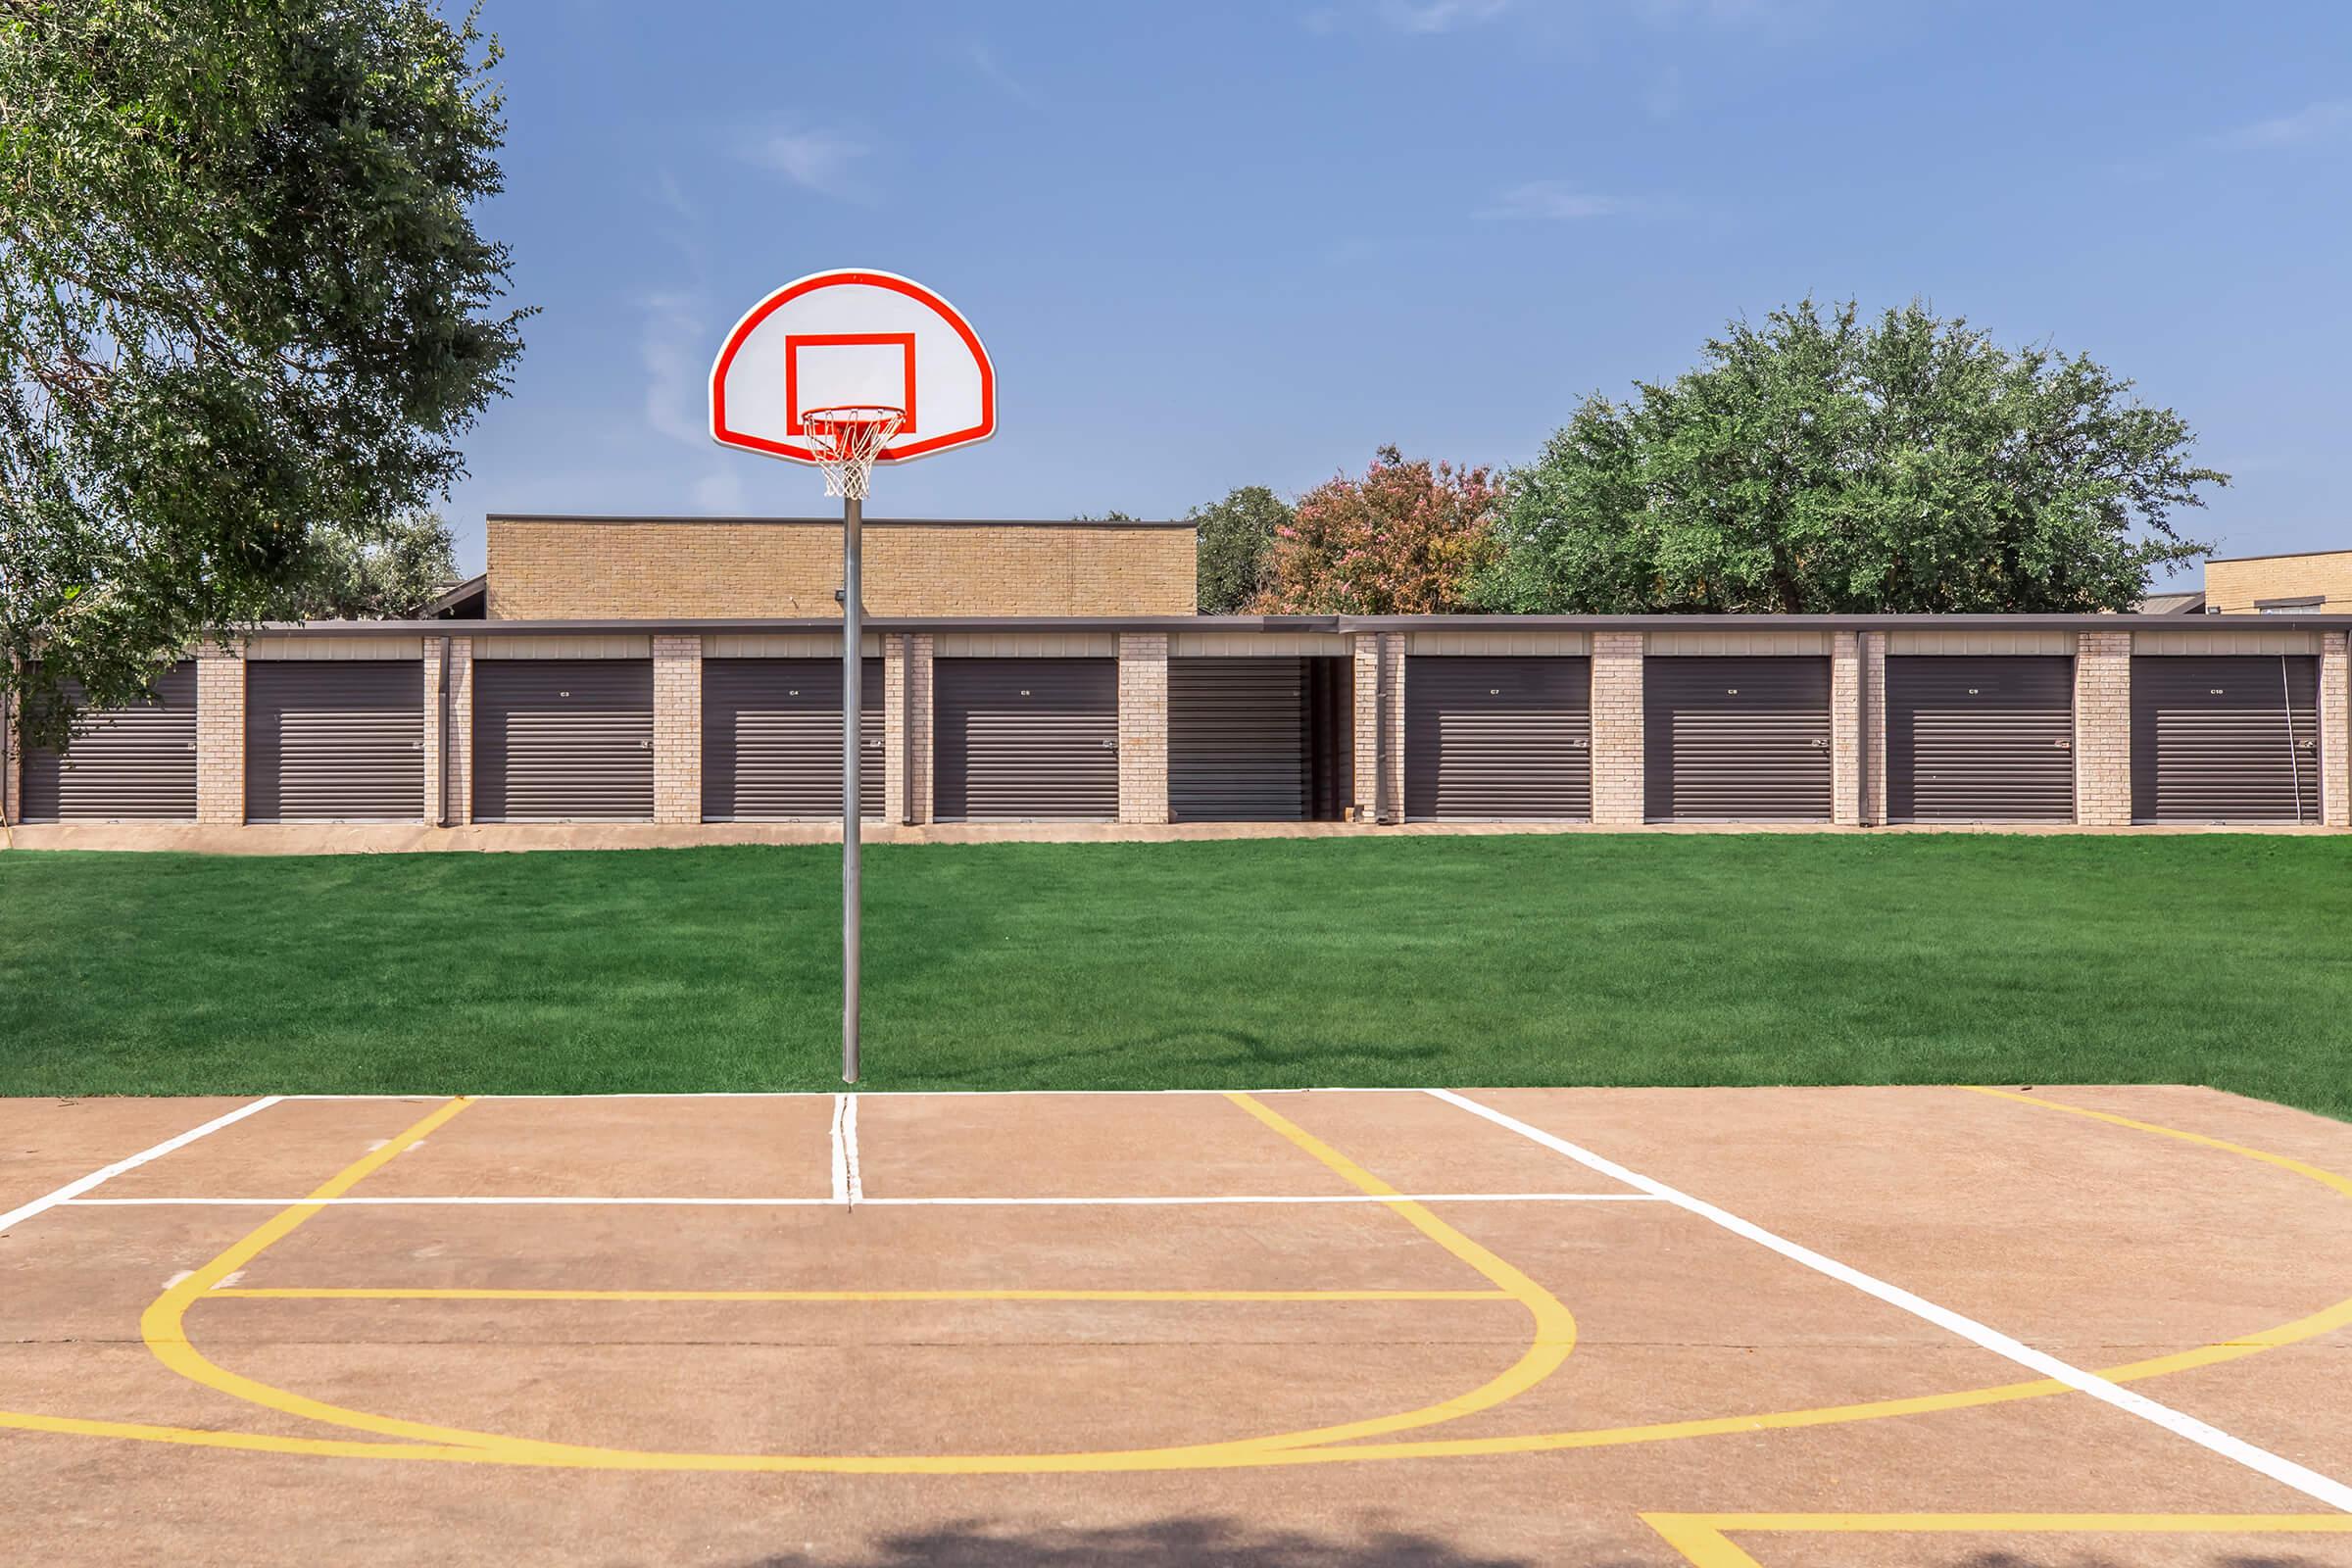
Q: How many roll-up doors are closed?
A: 9